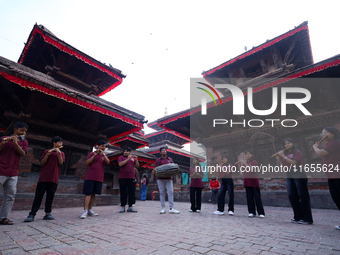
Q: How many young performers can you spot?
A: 10